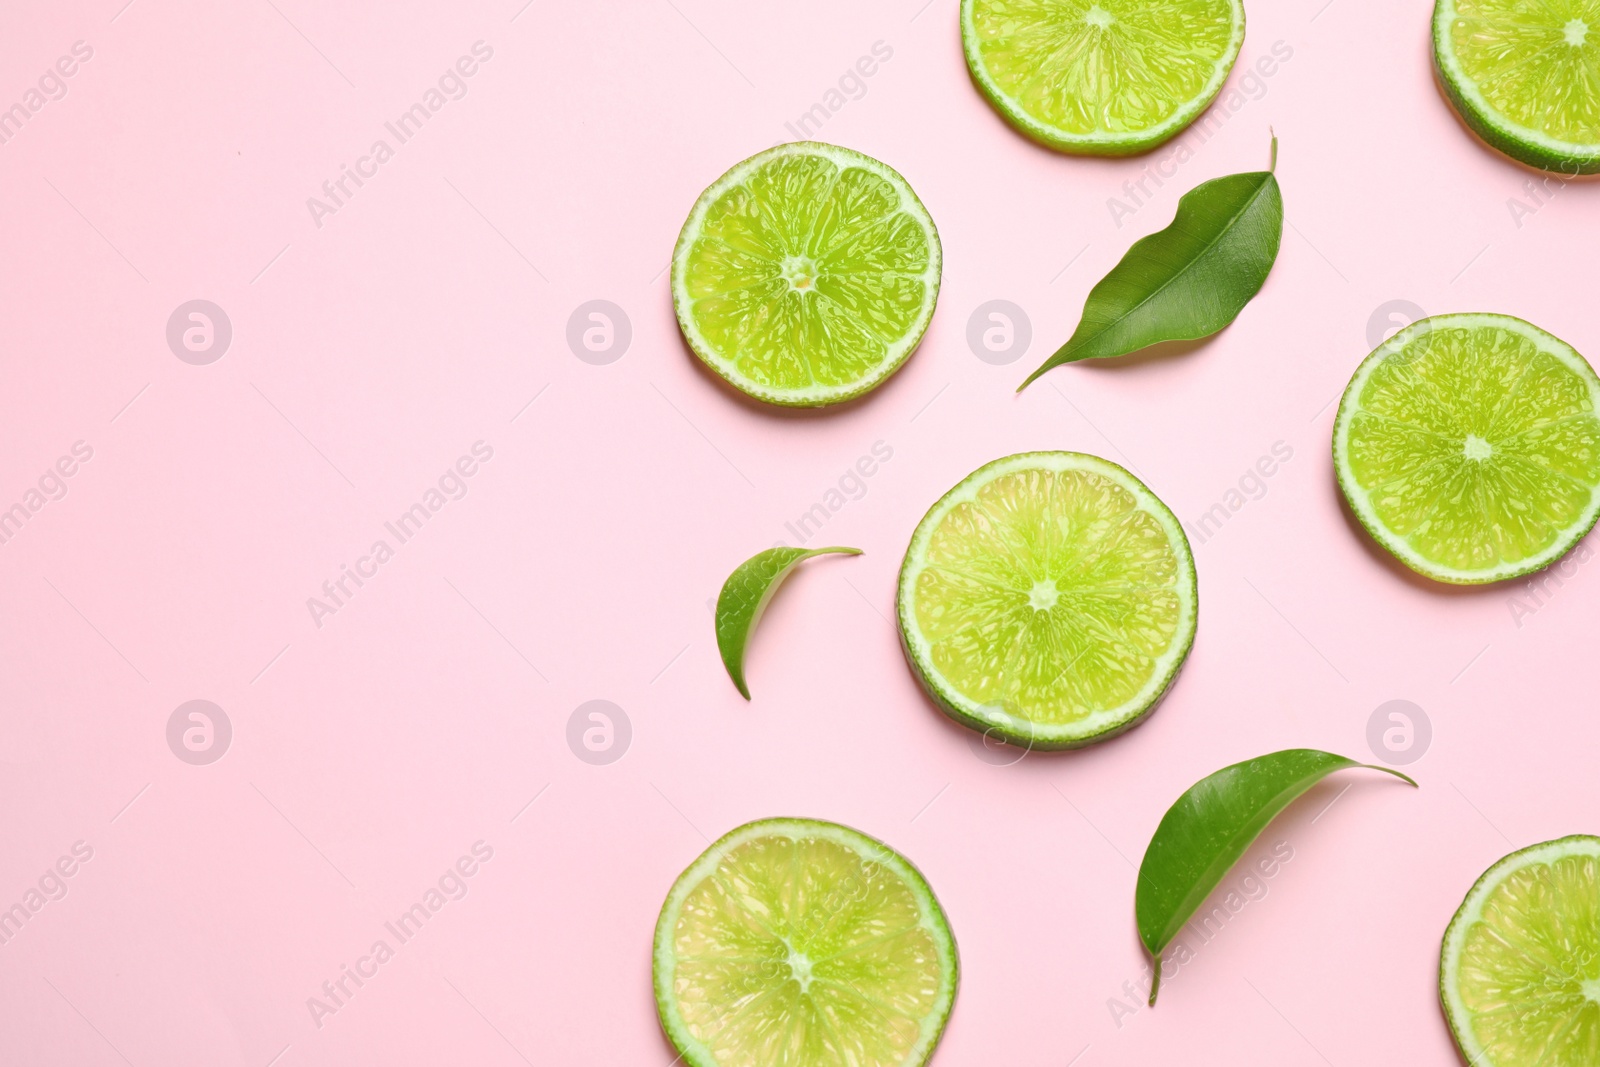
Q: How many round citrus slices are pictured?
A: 7